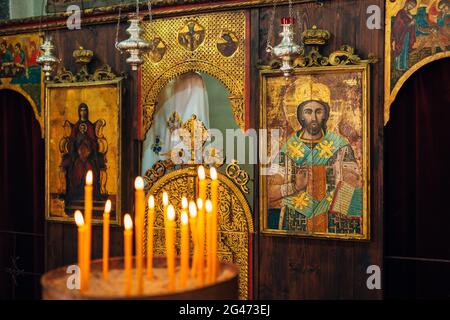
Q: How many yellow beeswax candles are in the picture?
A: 15